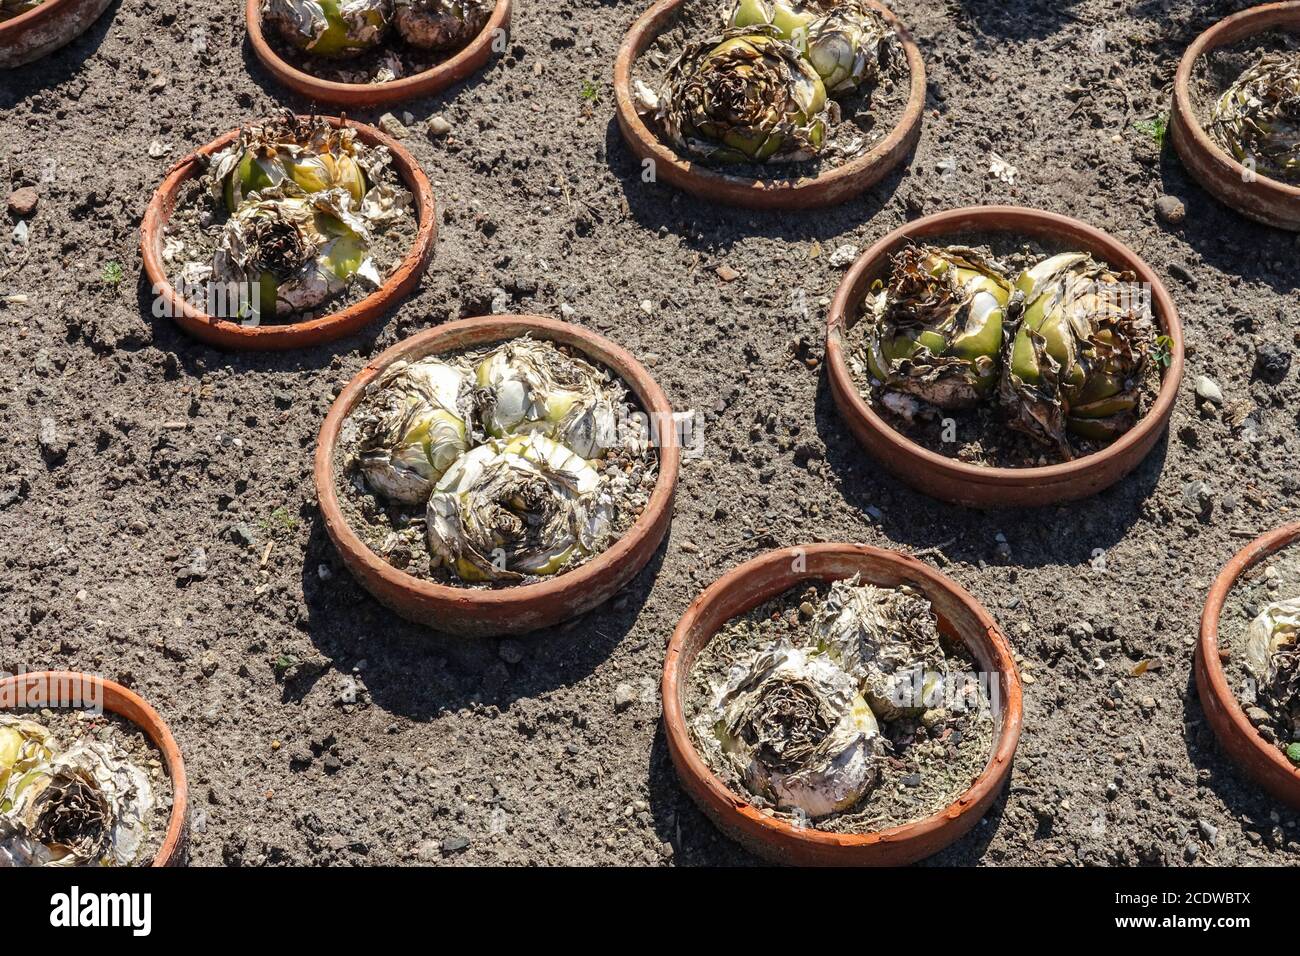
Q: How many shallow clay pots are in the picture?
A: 10